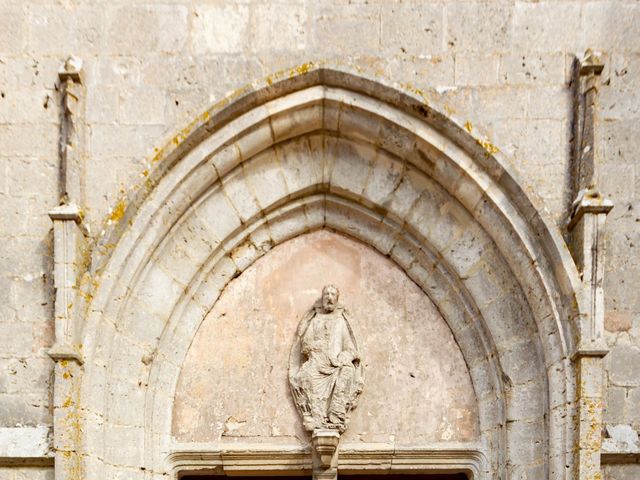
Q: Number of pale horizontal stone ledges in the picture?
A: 2